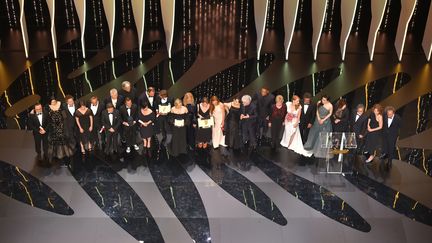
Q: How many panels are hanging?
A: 13